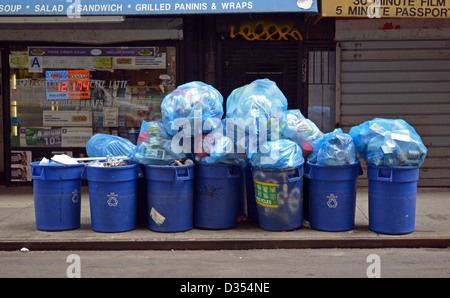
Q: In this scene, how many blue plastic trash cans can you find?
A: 7